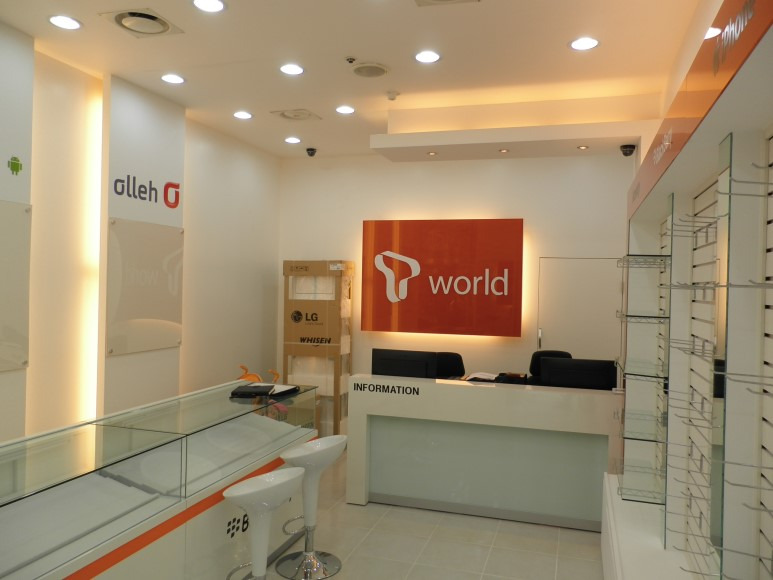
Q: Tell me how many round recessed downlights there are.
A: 12